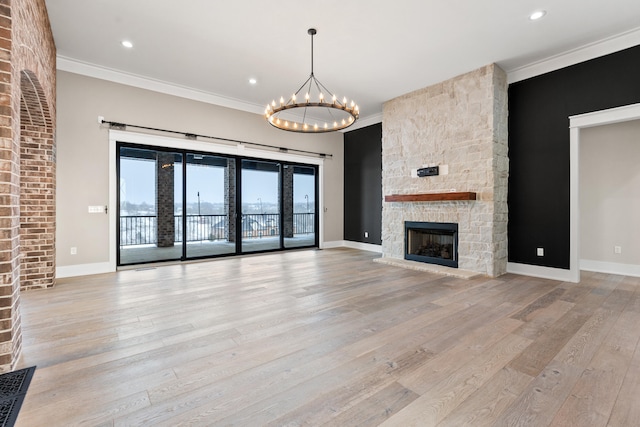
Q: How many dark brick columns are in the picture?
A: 3